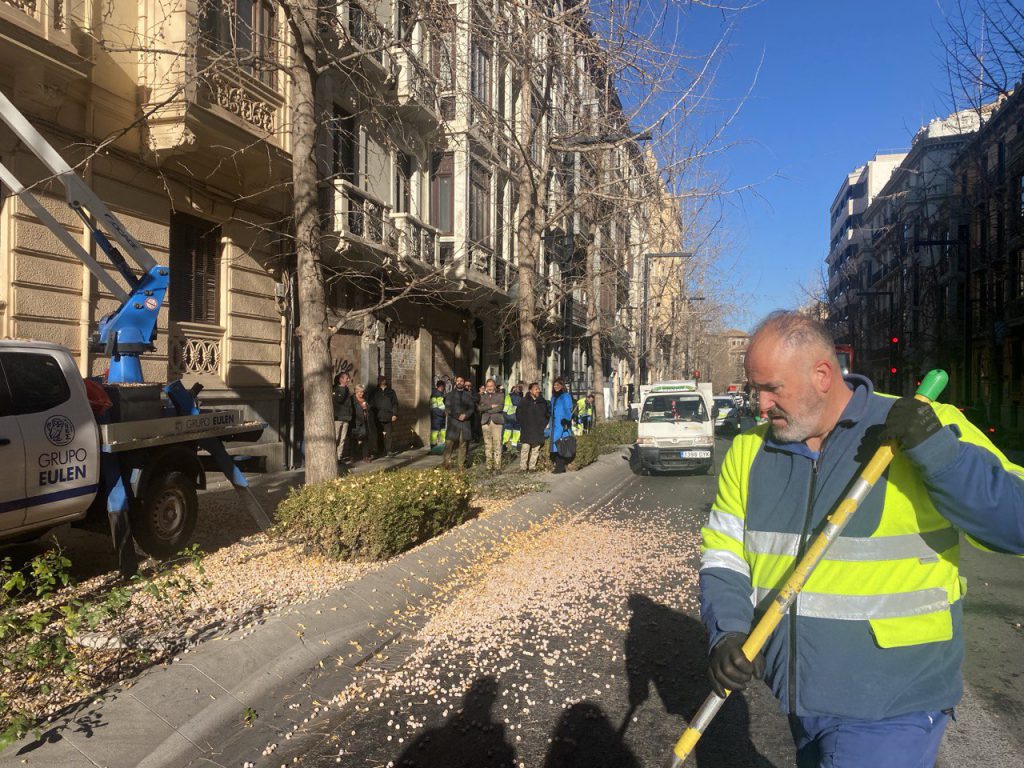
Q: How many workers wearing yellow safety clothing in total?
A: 4